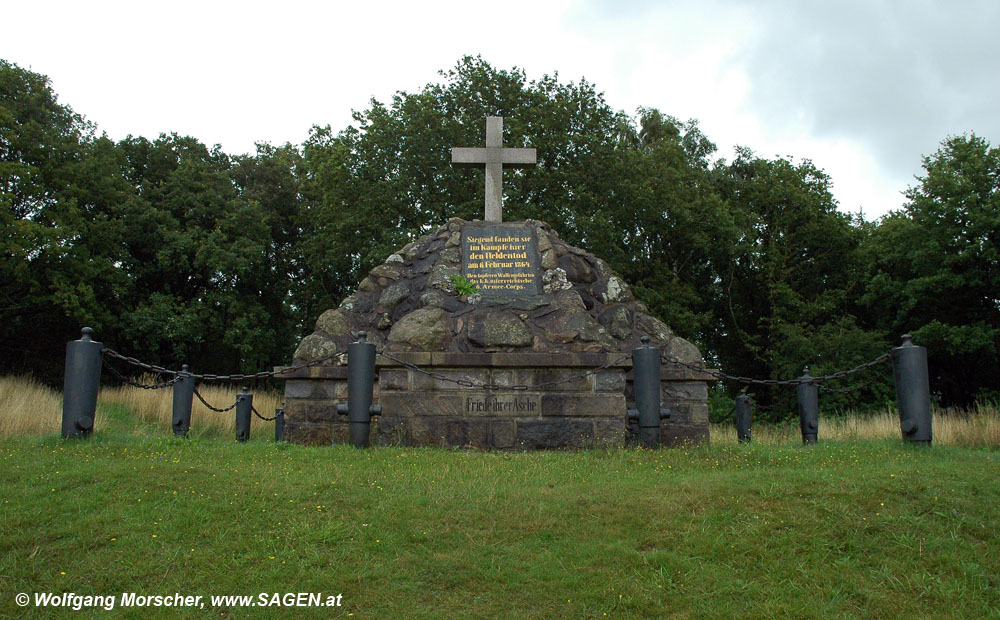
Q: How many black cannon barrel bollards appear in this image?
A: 9